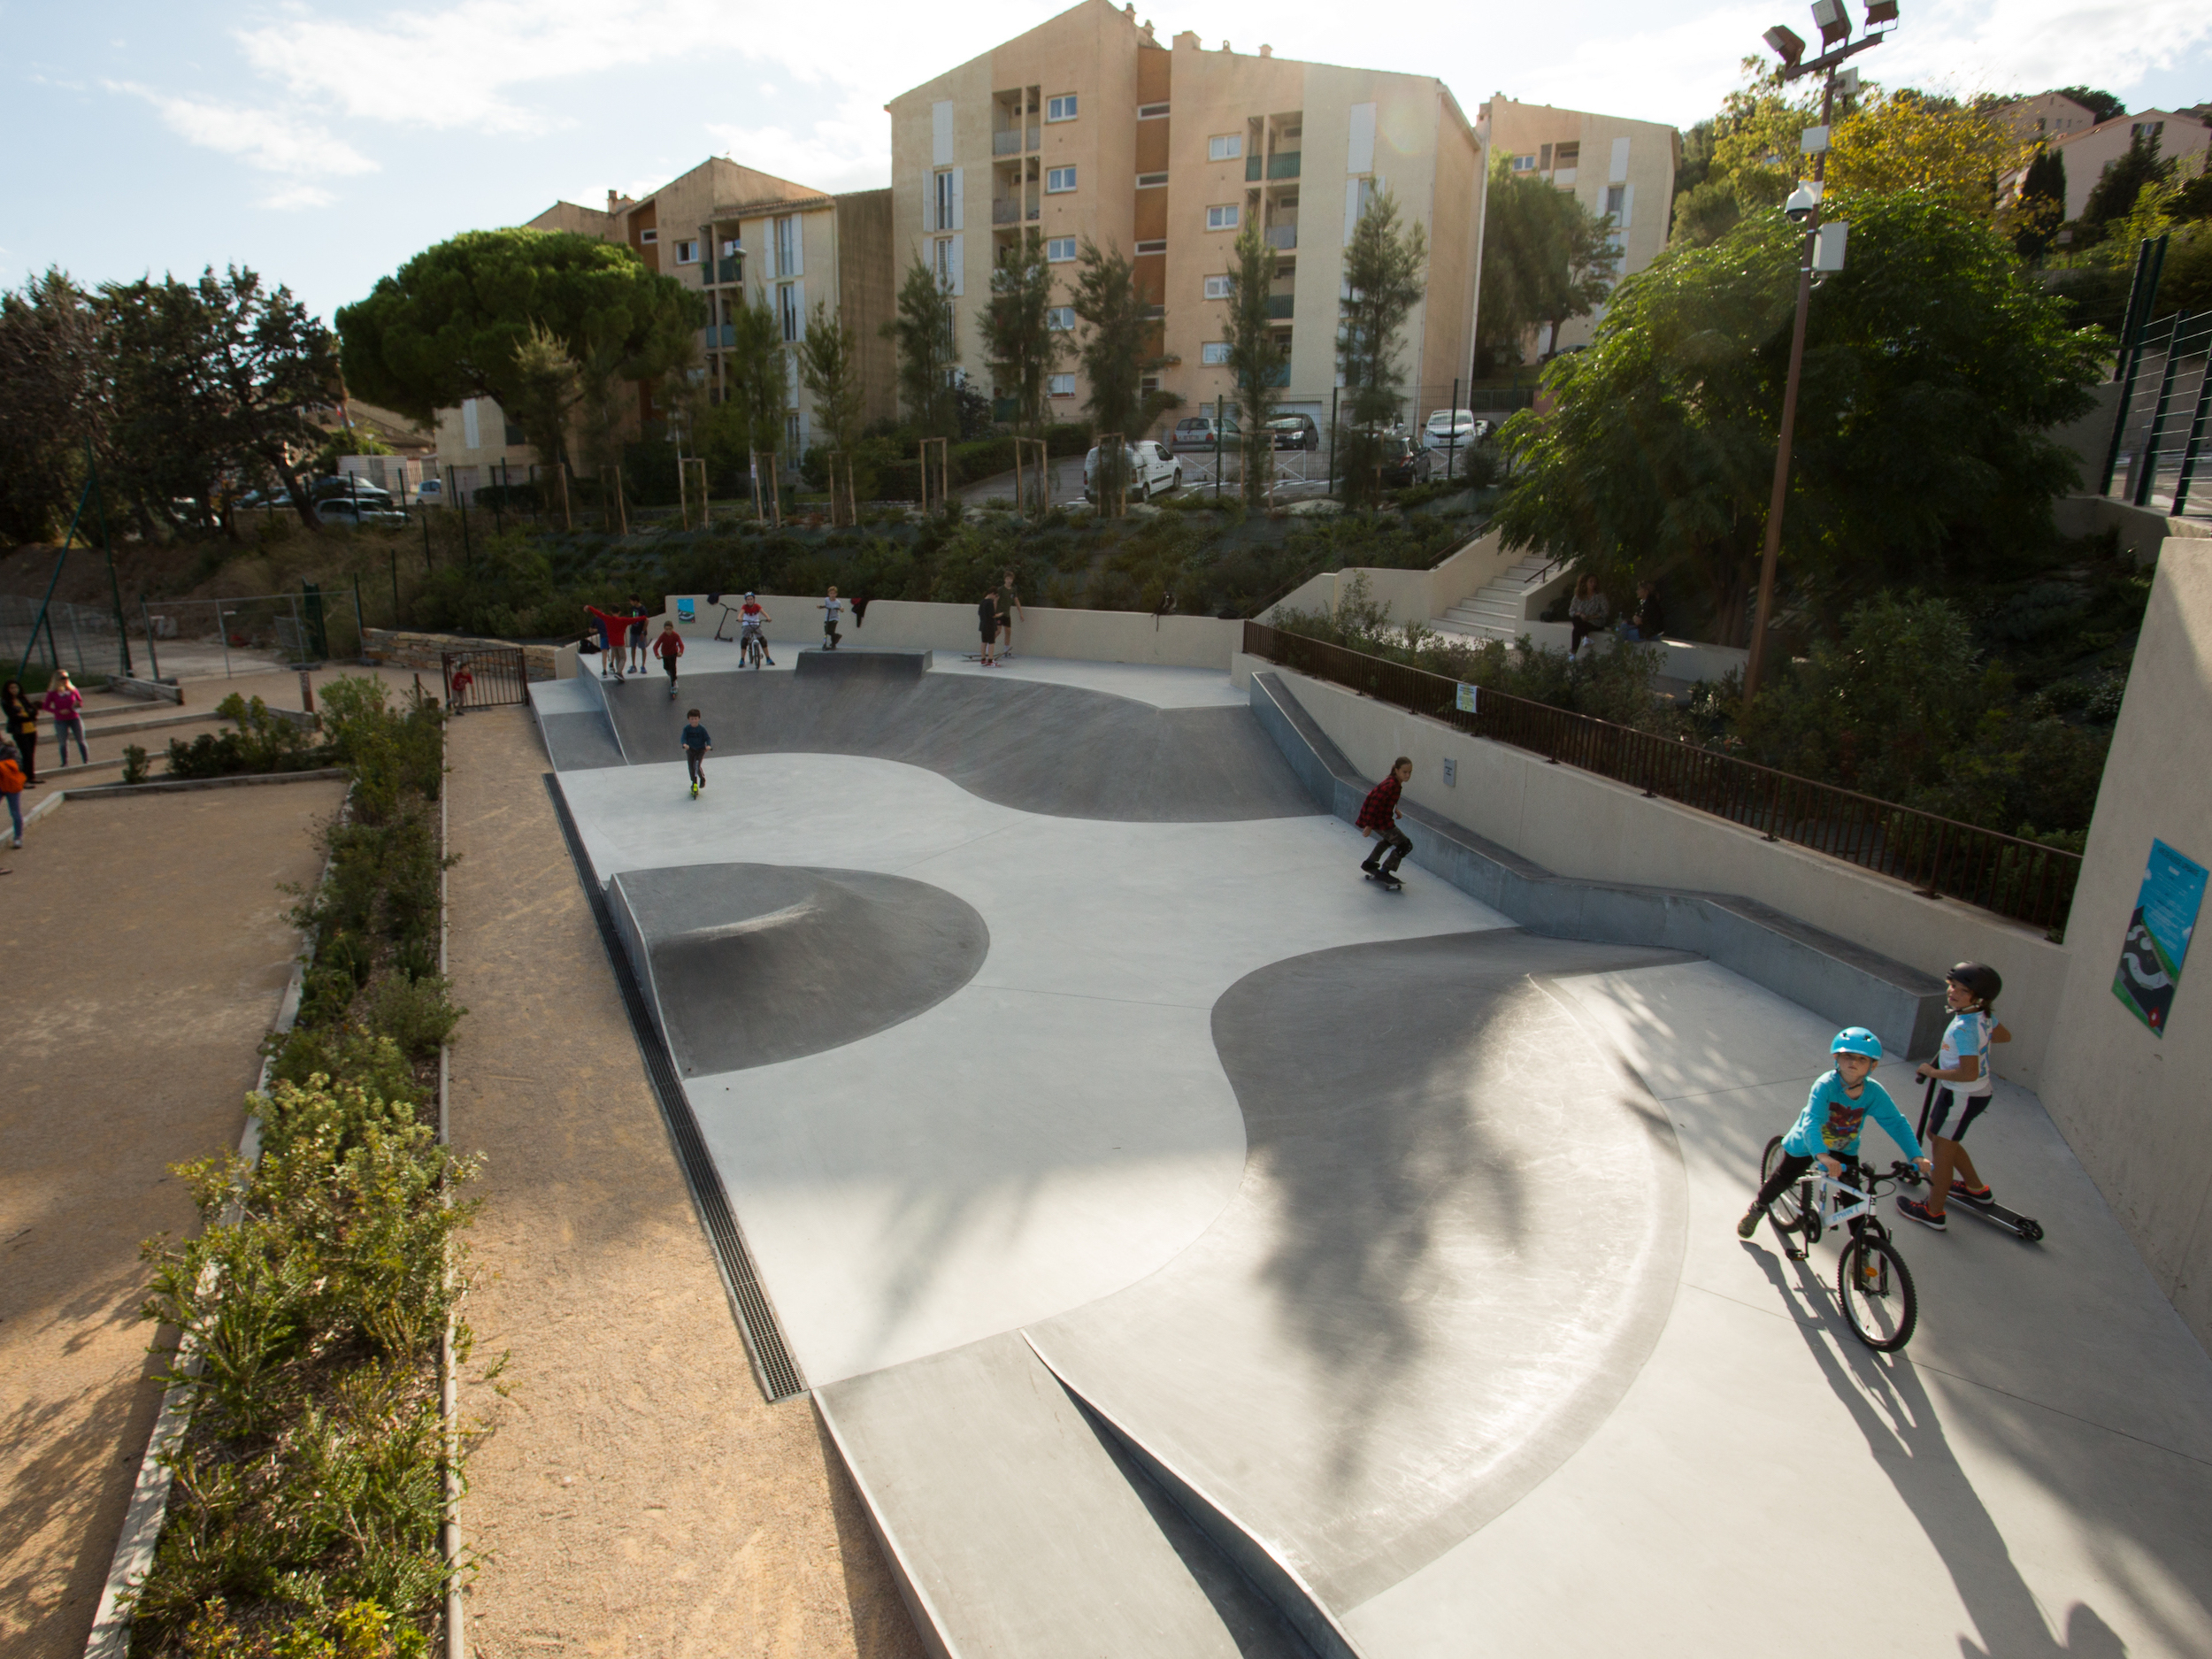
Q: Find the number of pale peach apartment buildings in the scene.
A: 3